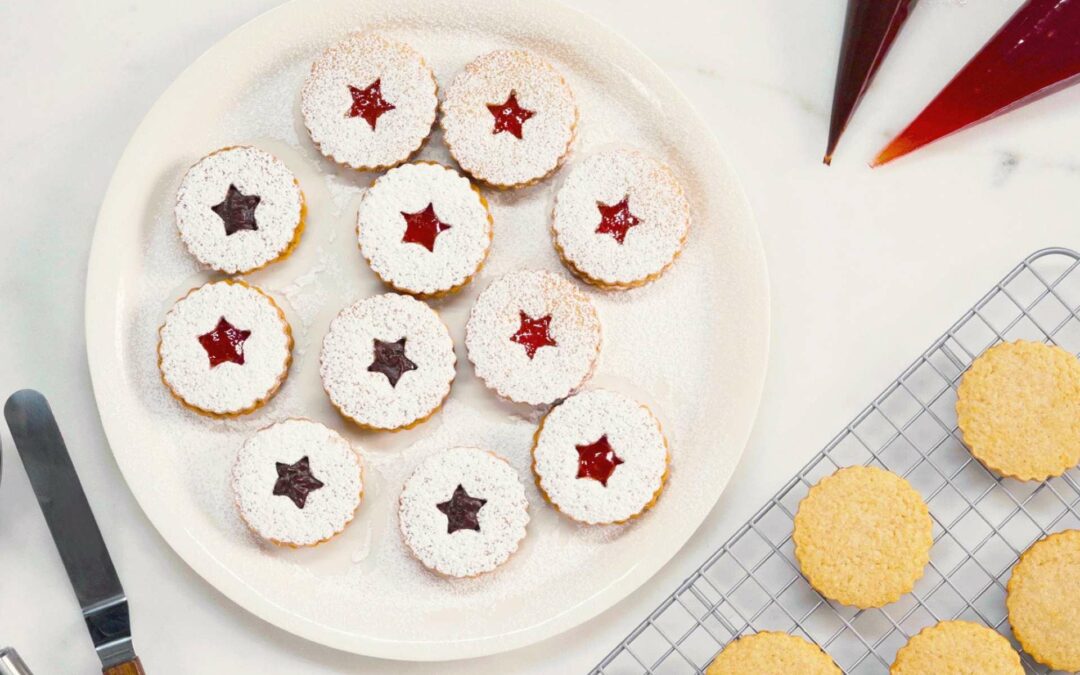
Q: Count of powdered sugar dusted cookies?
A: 11